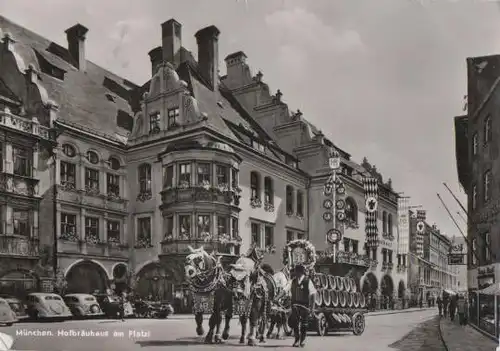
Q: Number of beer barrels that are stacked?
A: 12